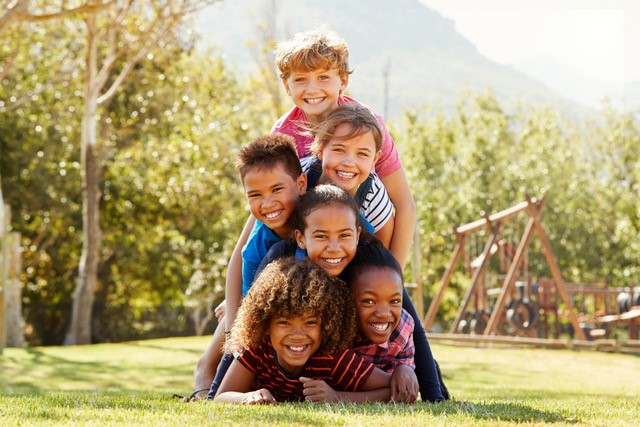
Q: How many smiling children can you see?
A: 6